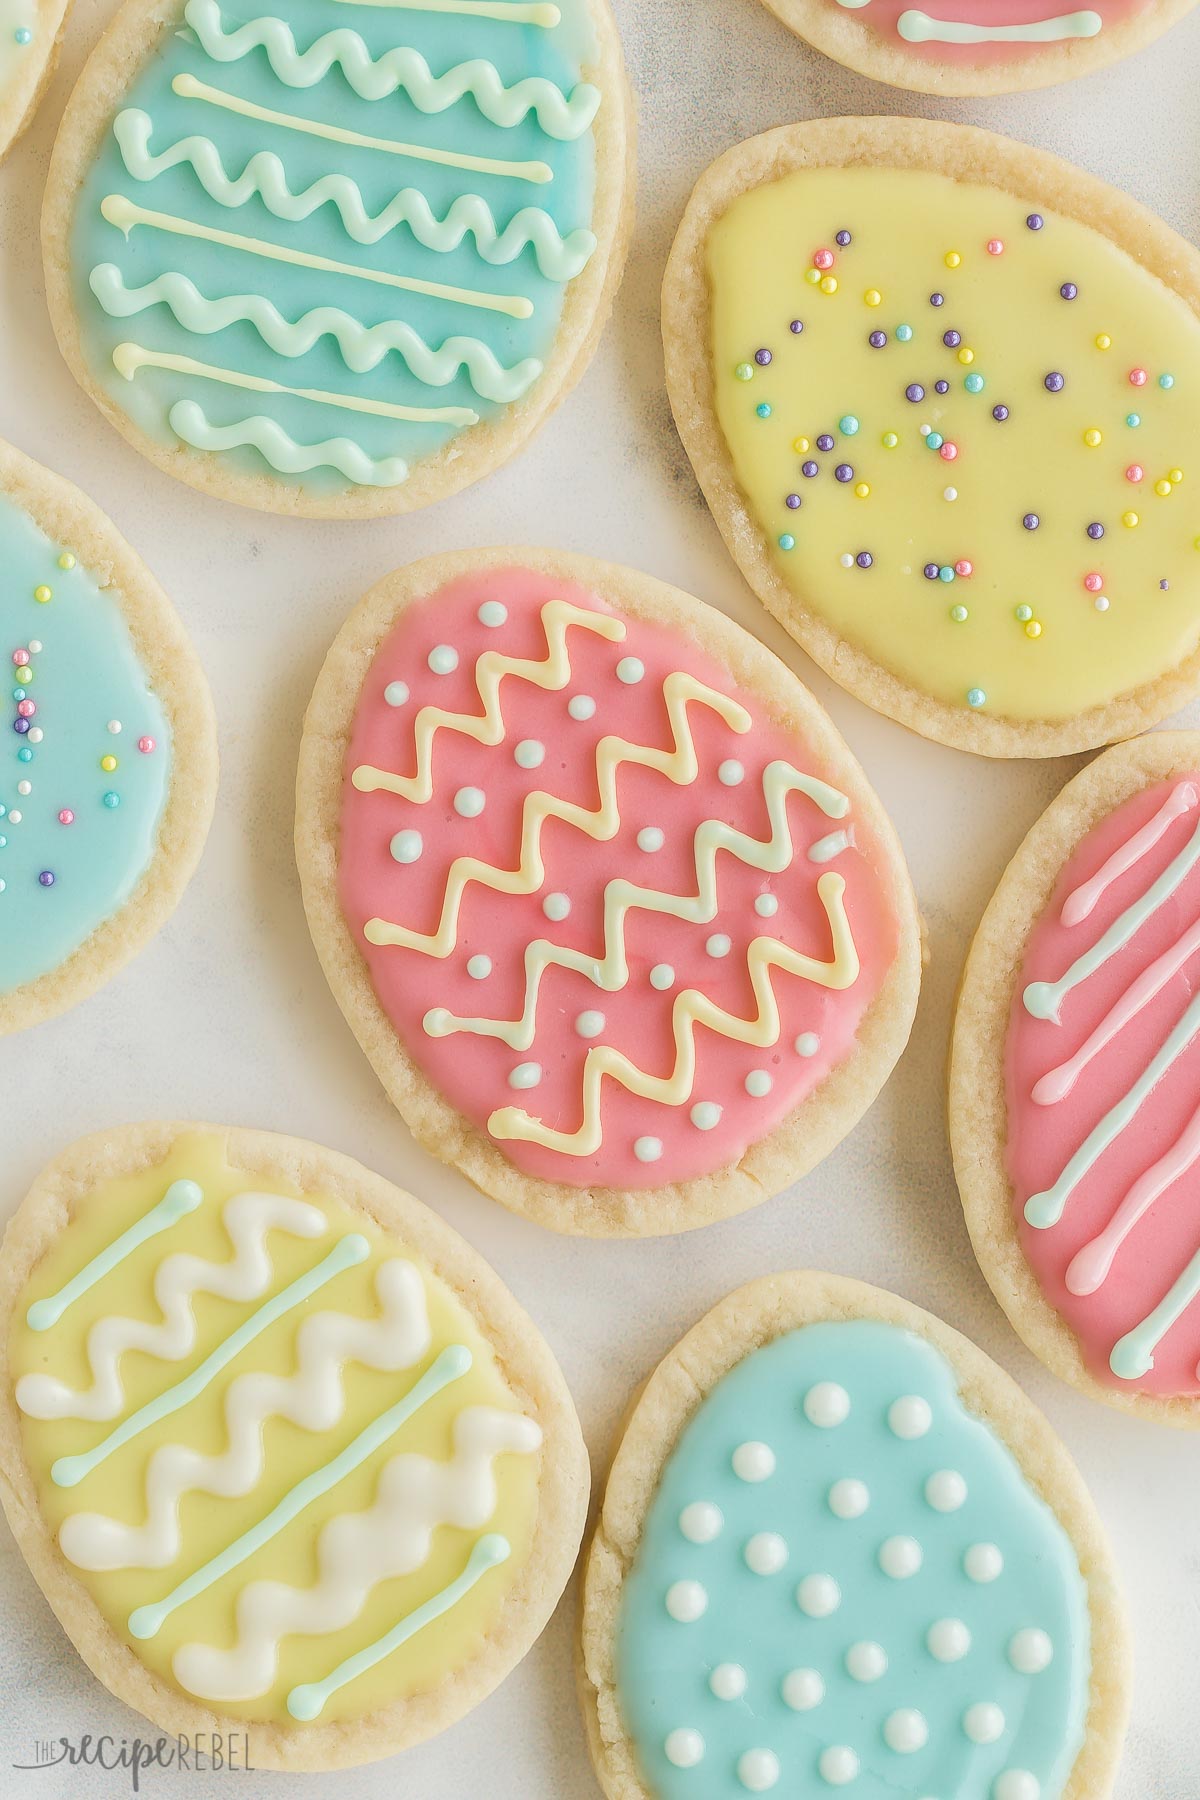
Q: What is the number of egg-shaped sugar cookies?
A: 9